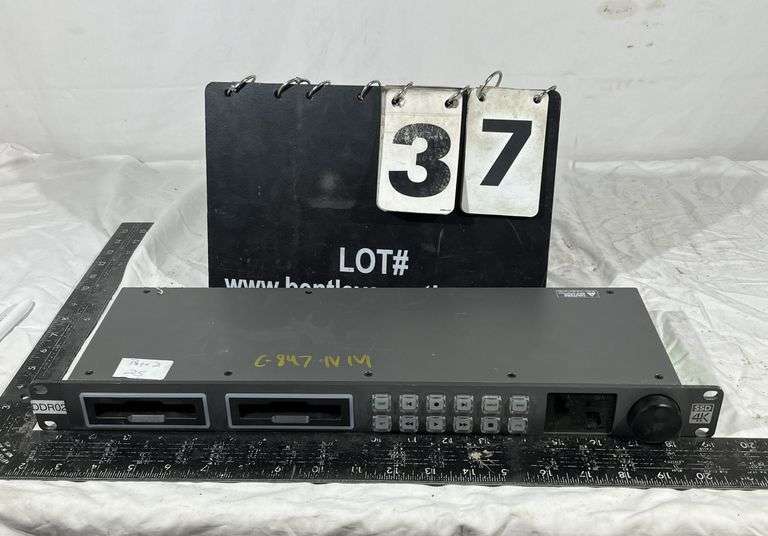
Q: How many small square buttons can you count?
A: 12